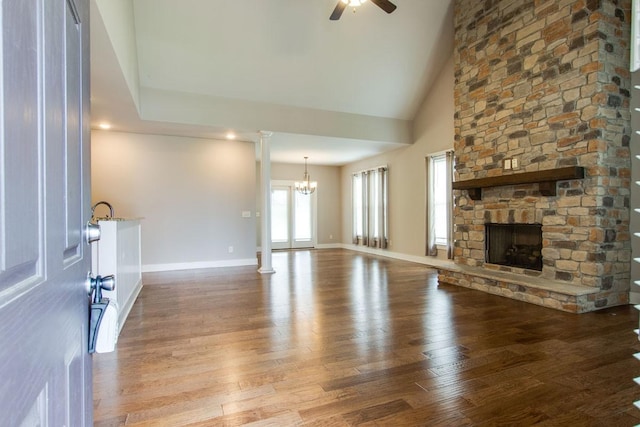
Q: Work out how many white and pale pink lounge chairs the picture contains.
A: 0